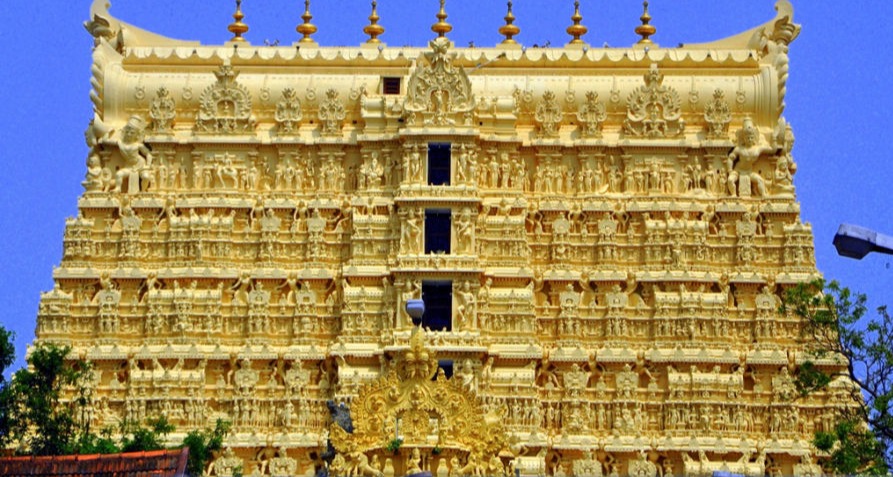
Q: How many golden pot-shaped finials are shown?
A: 7